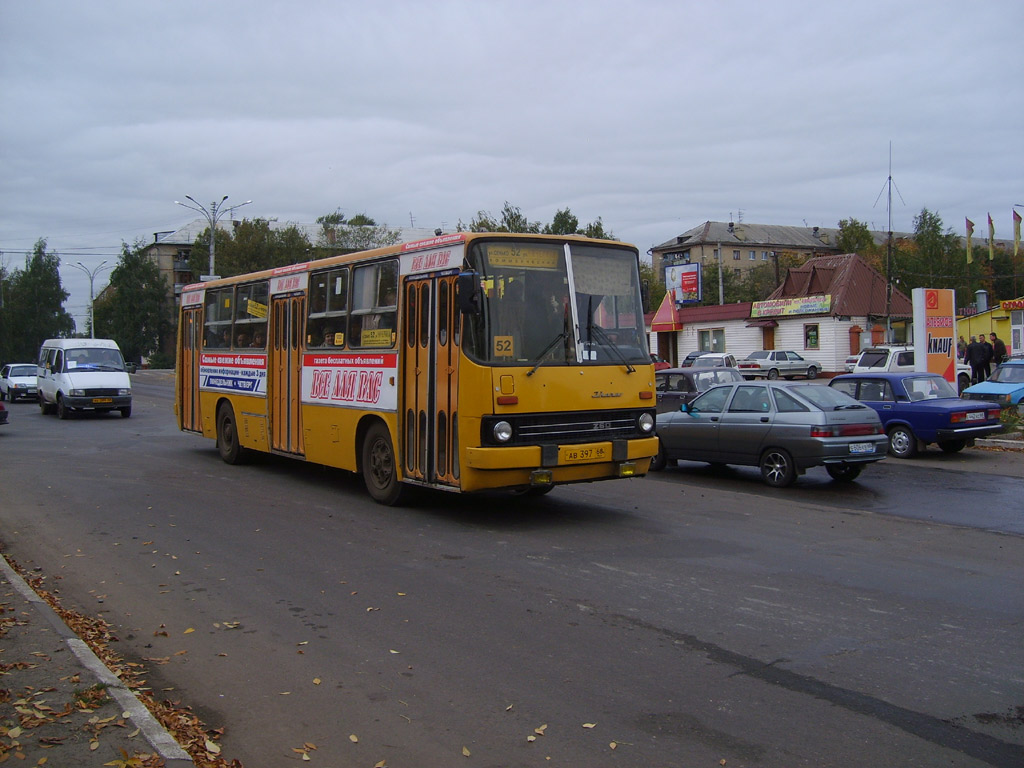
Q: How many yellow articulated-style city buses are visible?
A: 1